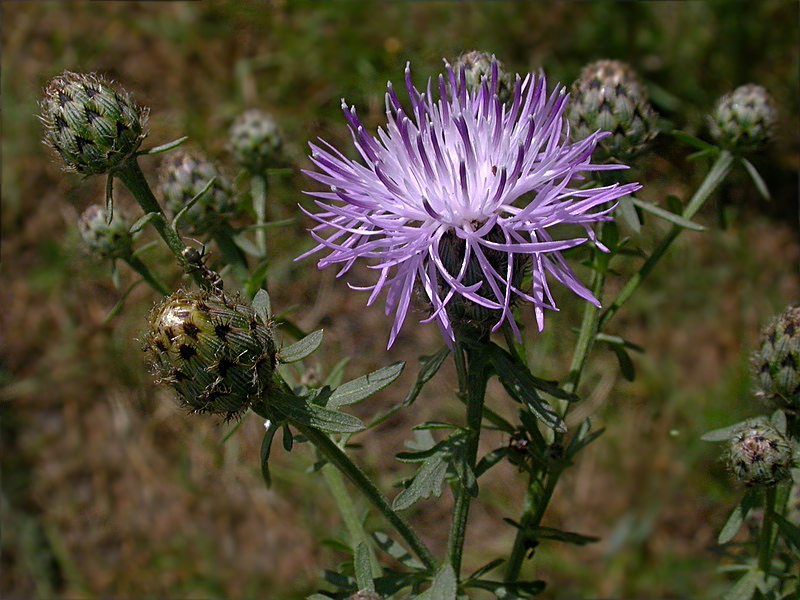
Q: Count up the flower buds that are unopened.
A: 10